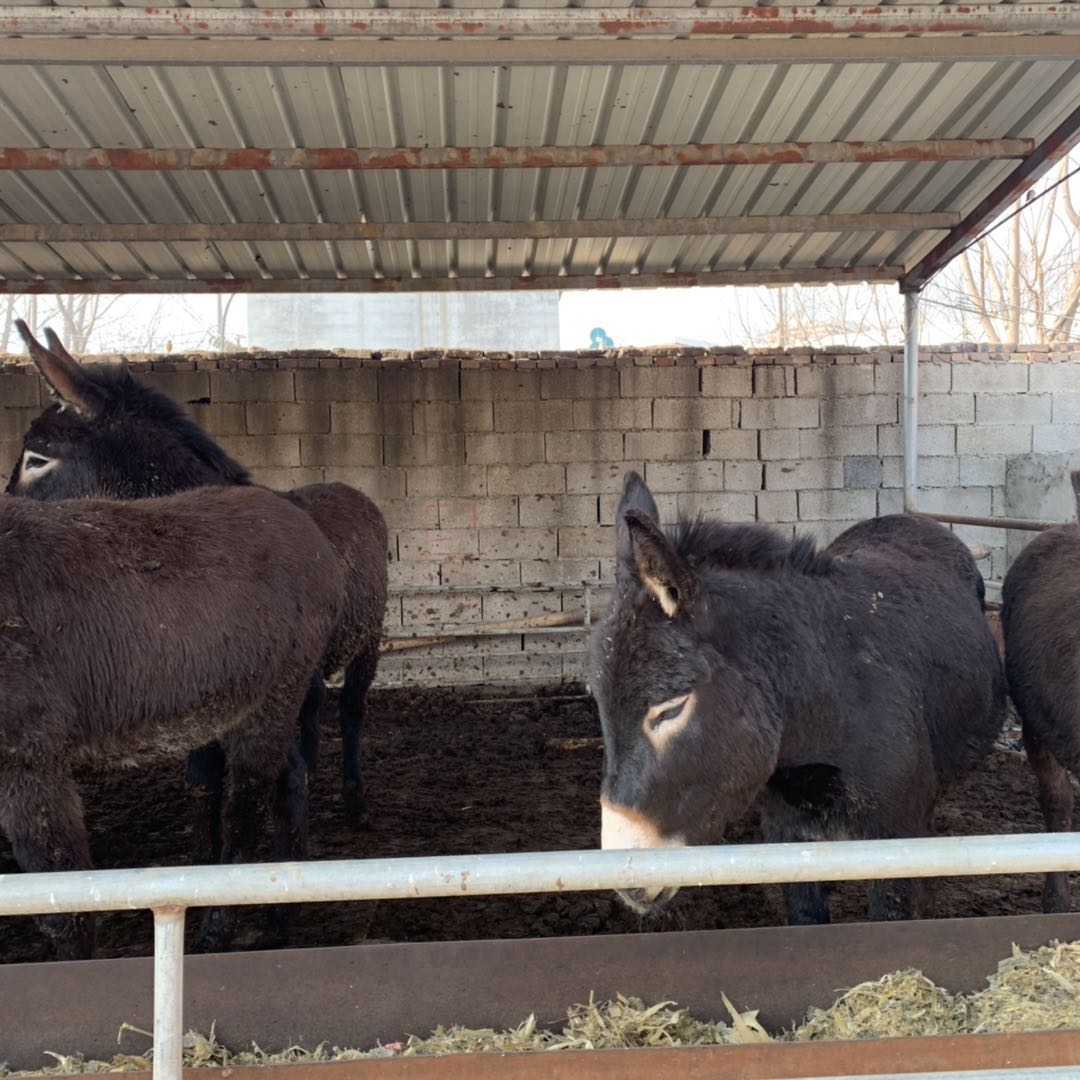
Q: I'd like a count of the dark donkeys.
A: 4